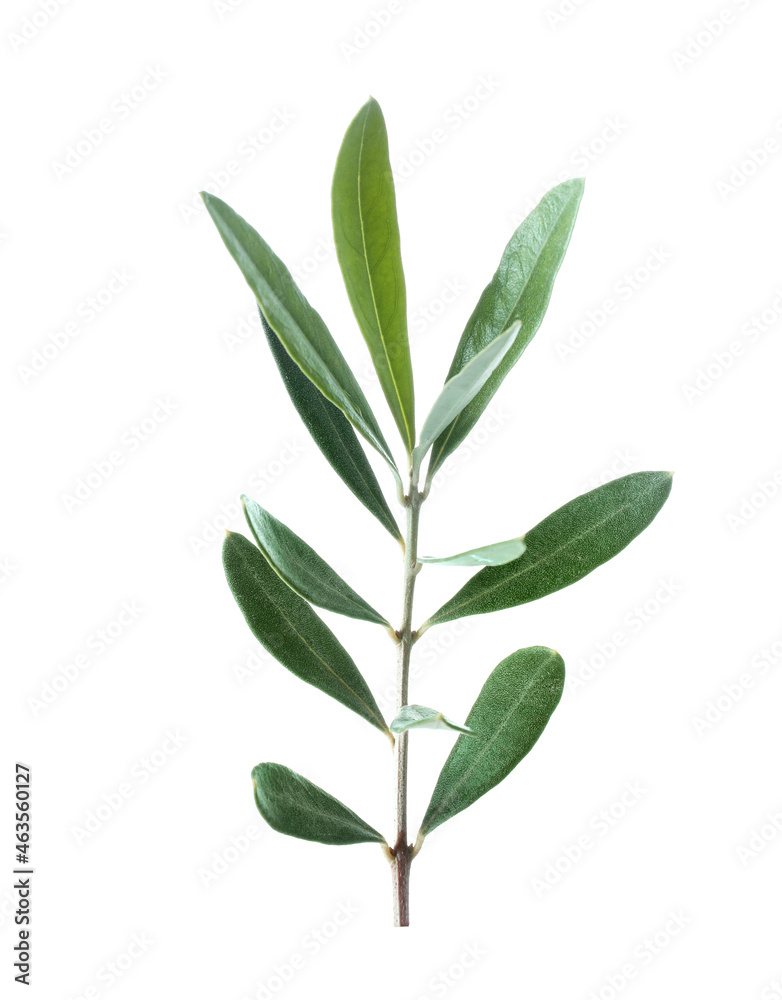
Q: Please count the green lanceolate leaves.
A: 12